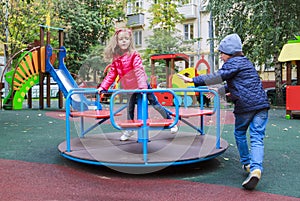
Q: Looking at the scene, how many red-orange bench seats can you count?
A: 3